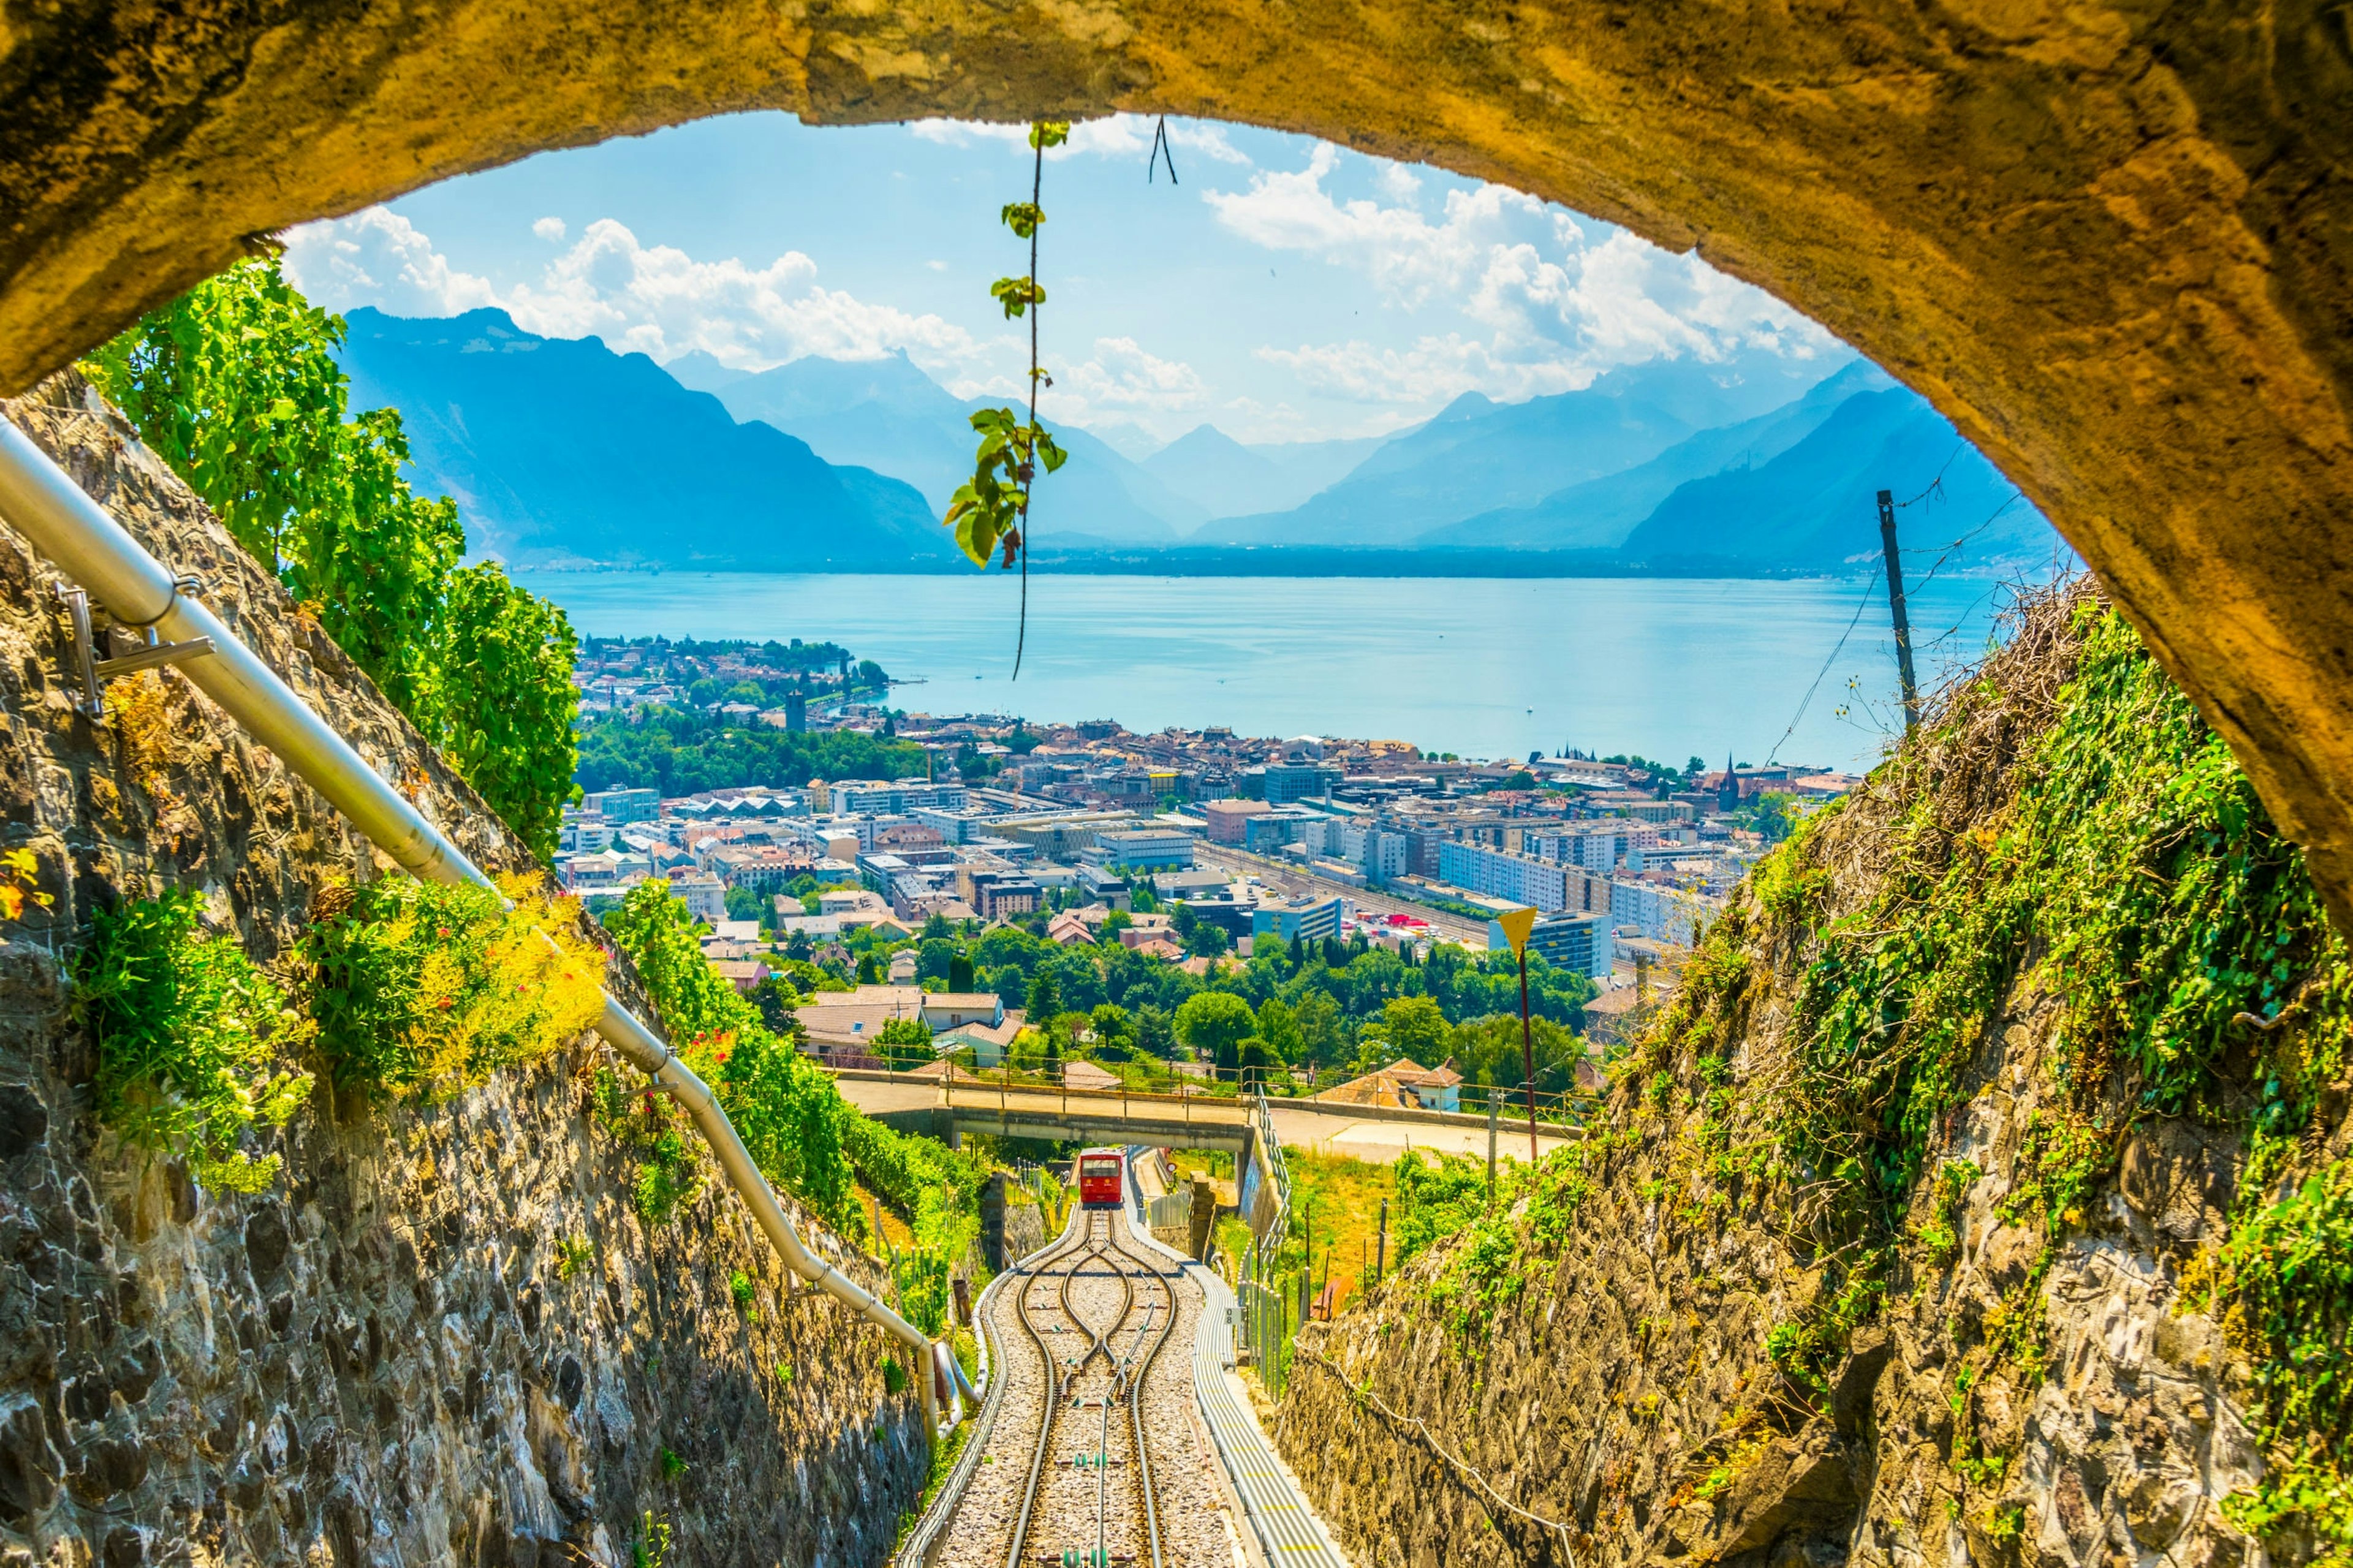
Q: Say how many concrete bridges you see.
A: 1